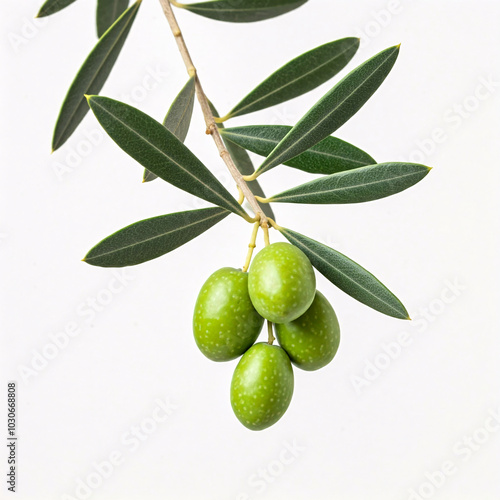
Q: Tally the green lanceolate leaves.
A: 13